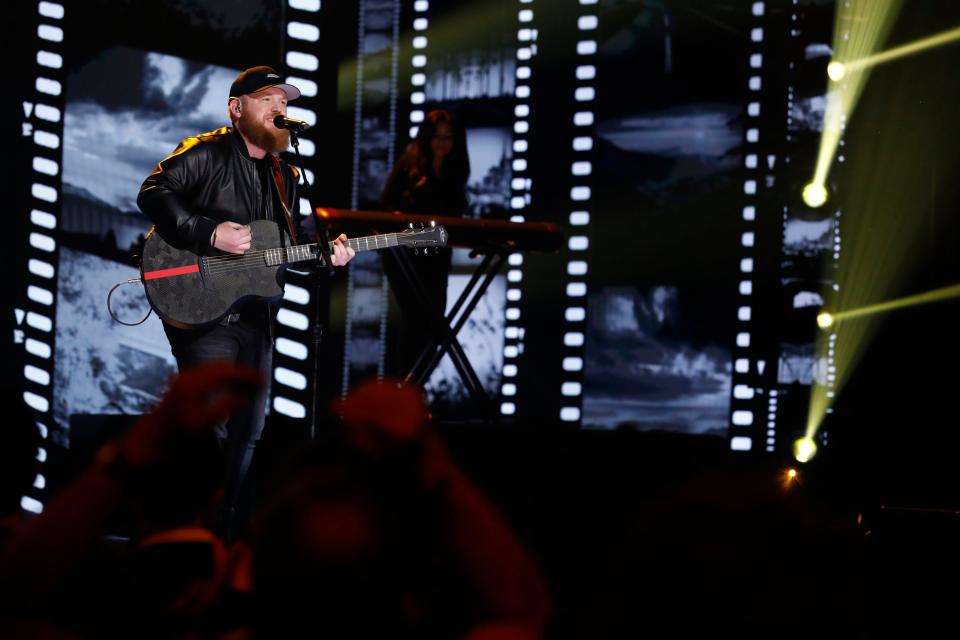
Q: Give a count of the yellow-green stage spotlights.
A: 4